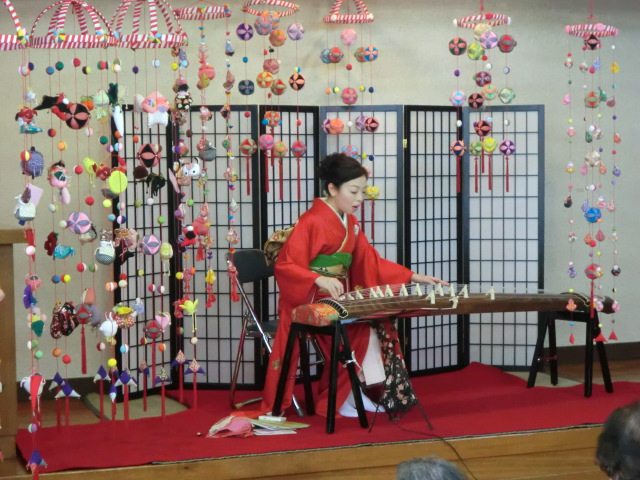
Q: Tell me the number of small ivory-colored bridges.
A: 13